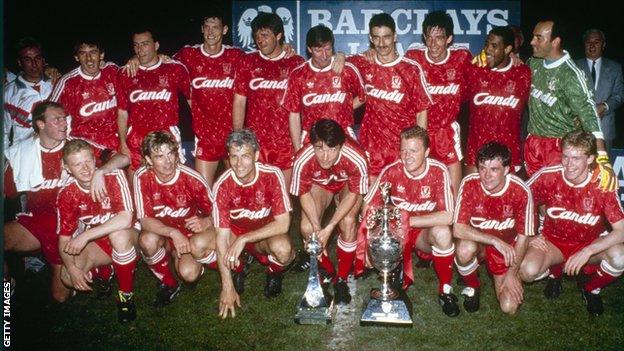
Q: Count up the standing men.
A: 11